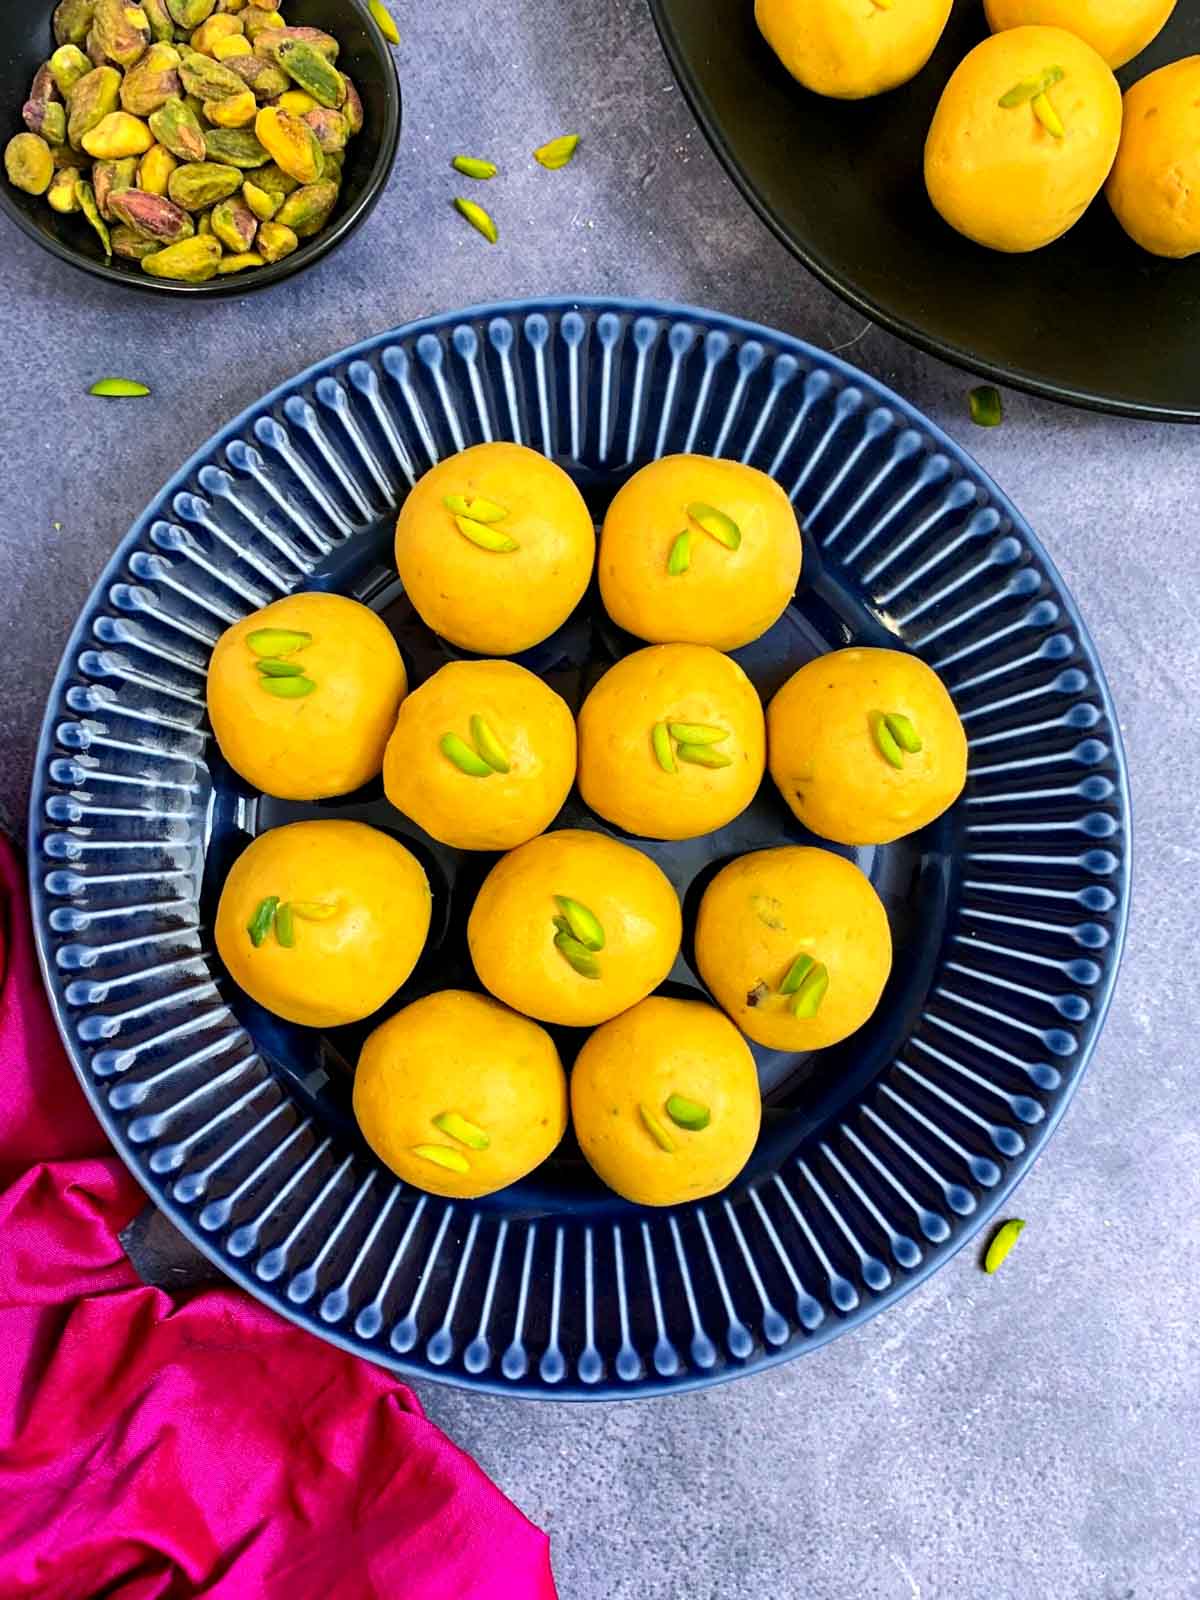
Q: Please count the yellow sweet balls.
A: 15